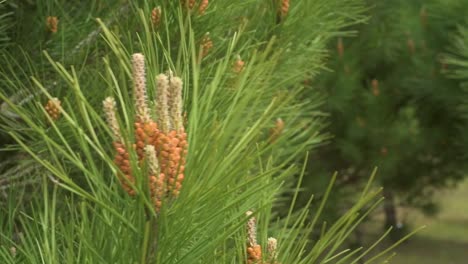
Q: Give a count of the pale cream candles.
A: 7